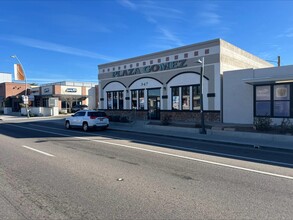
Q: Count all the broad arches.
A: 3